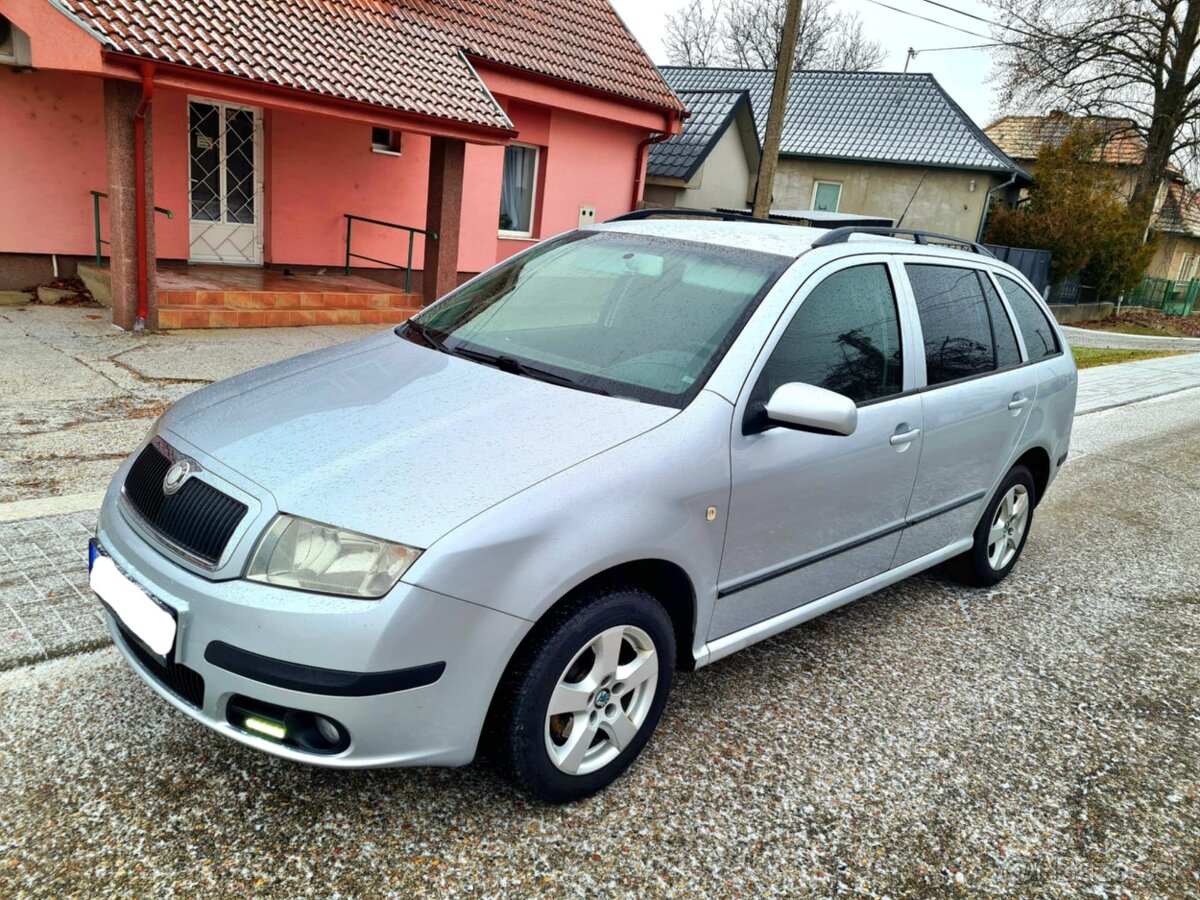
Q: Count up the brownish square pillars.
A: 2